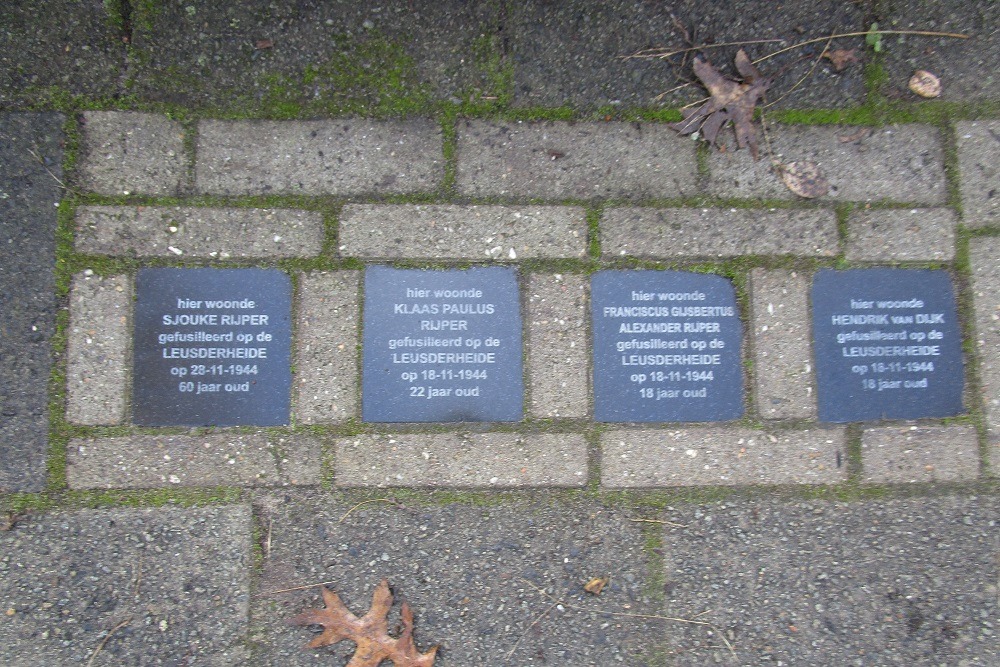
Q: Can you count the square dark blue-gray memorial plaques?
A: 4